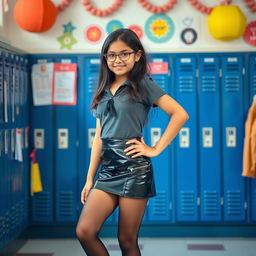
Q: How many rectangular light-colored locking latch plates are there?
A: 7